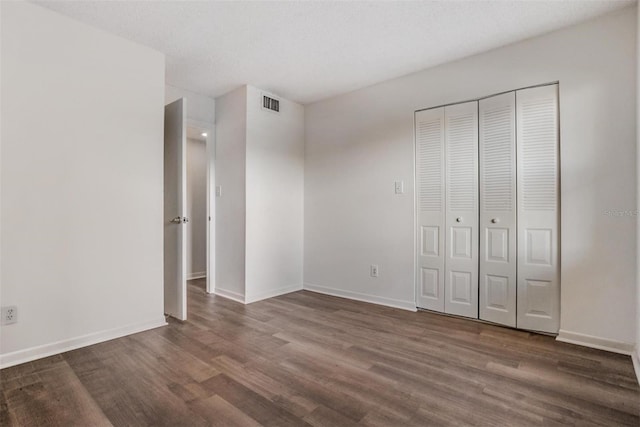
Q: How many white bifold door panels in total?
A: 4